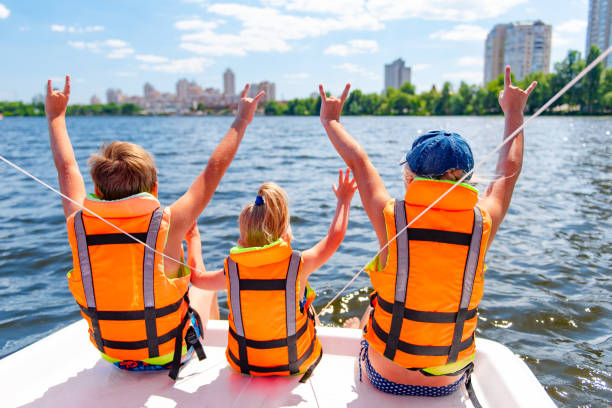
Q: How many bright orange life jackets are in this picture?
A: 3